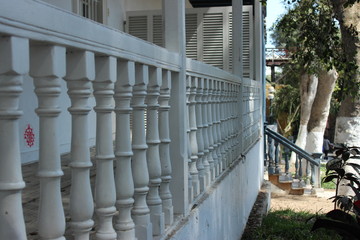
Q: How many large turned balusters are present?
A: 8